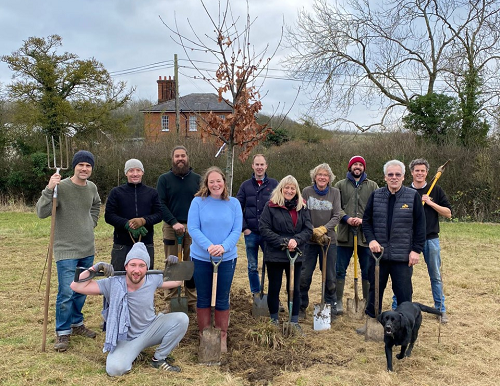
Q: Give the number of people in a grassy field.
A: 11